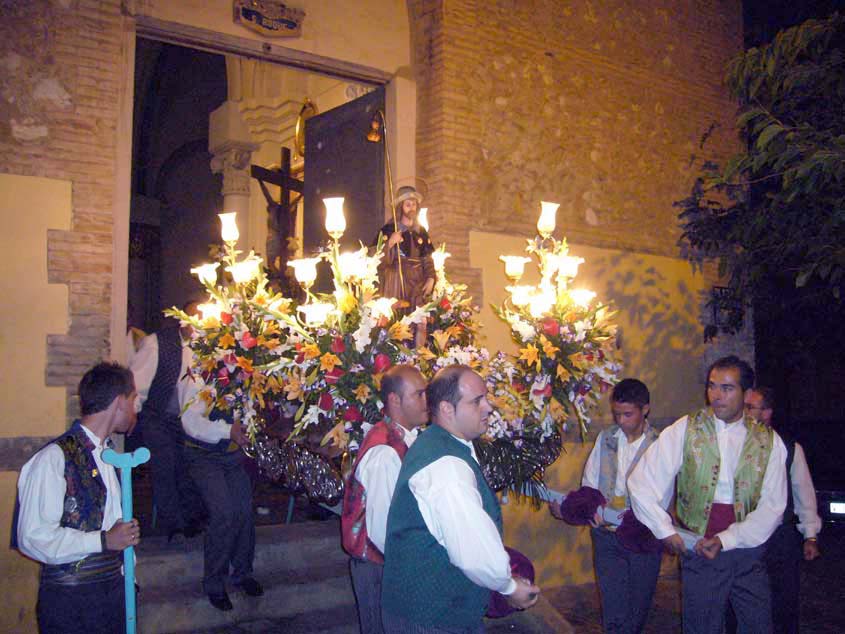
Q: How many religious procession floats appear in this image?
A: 1